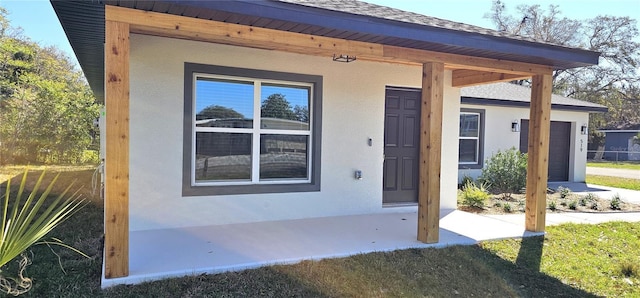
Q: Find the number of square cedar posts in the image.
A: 3